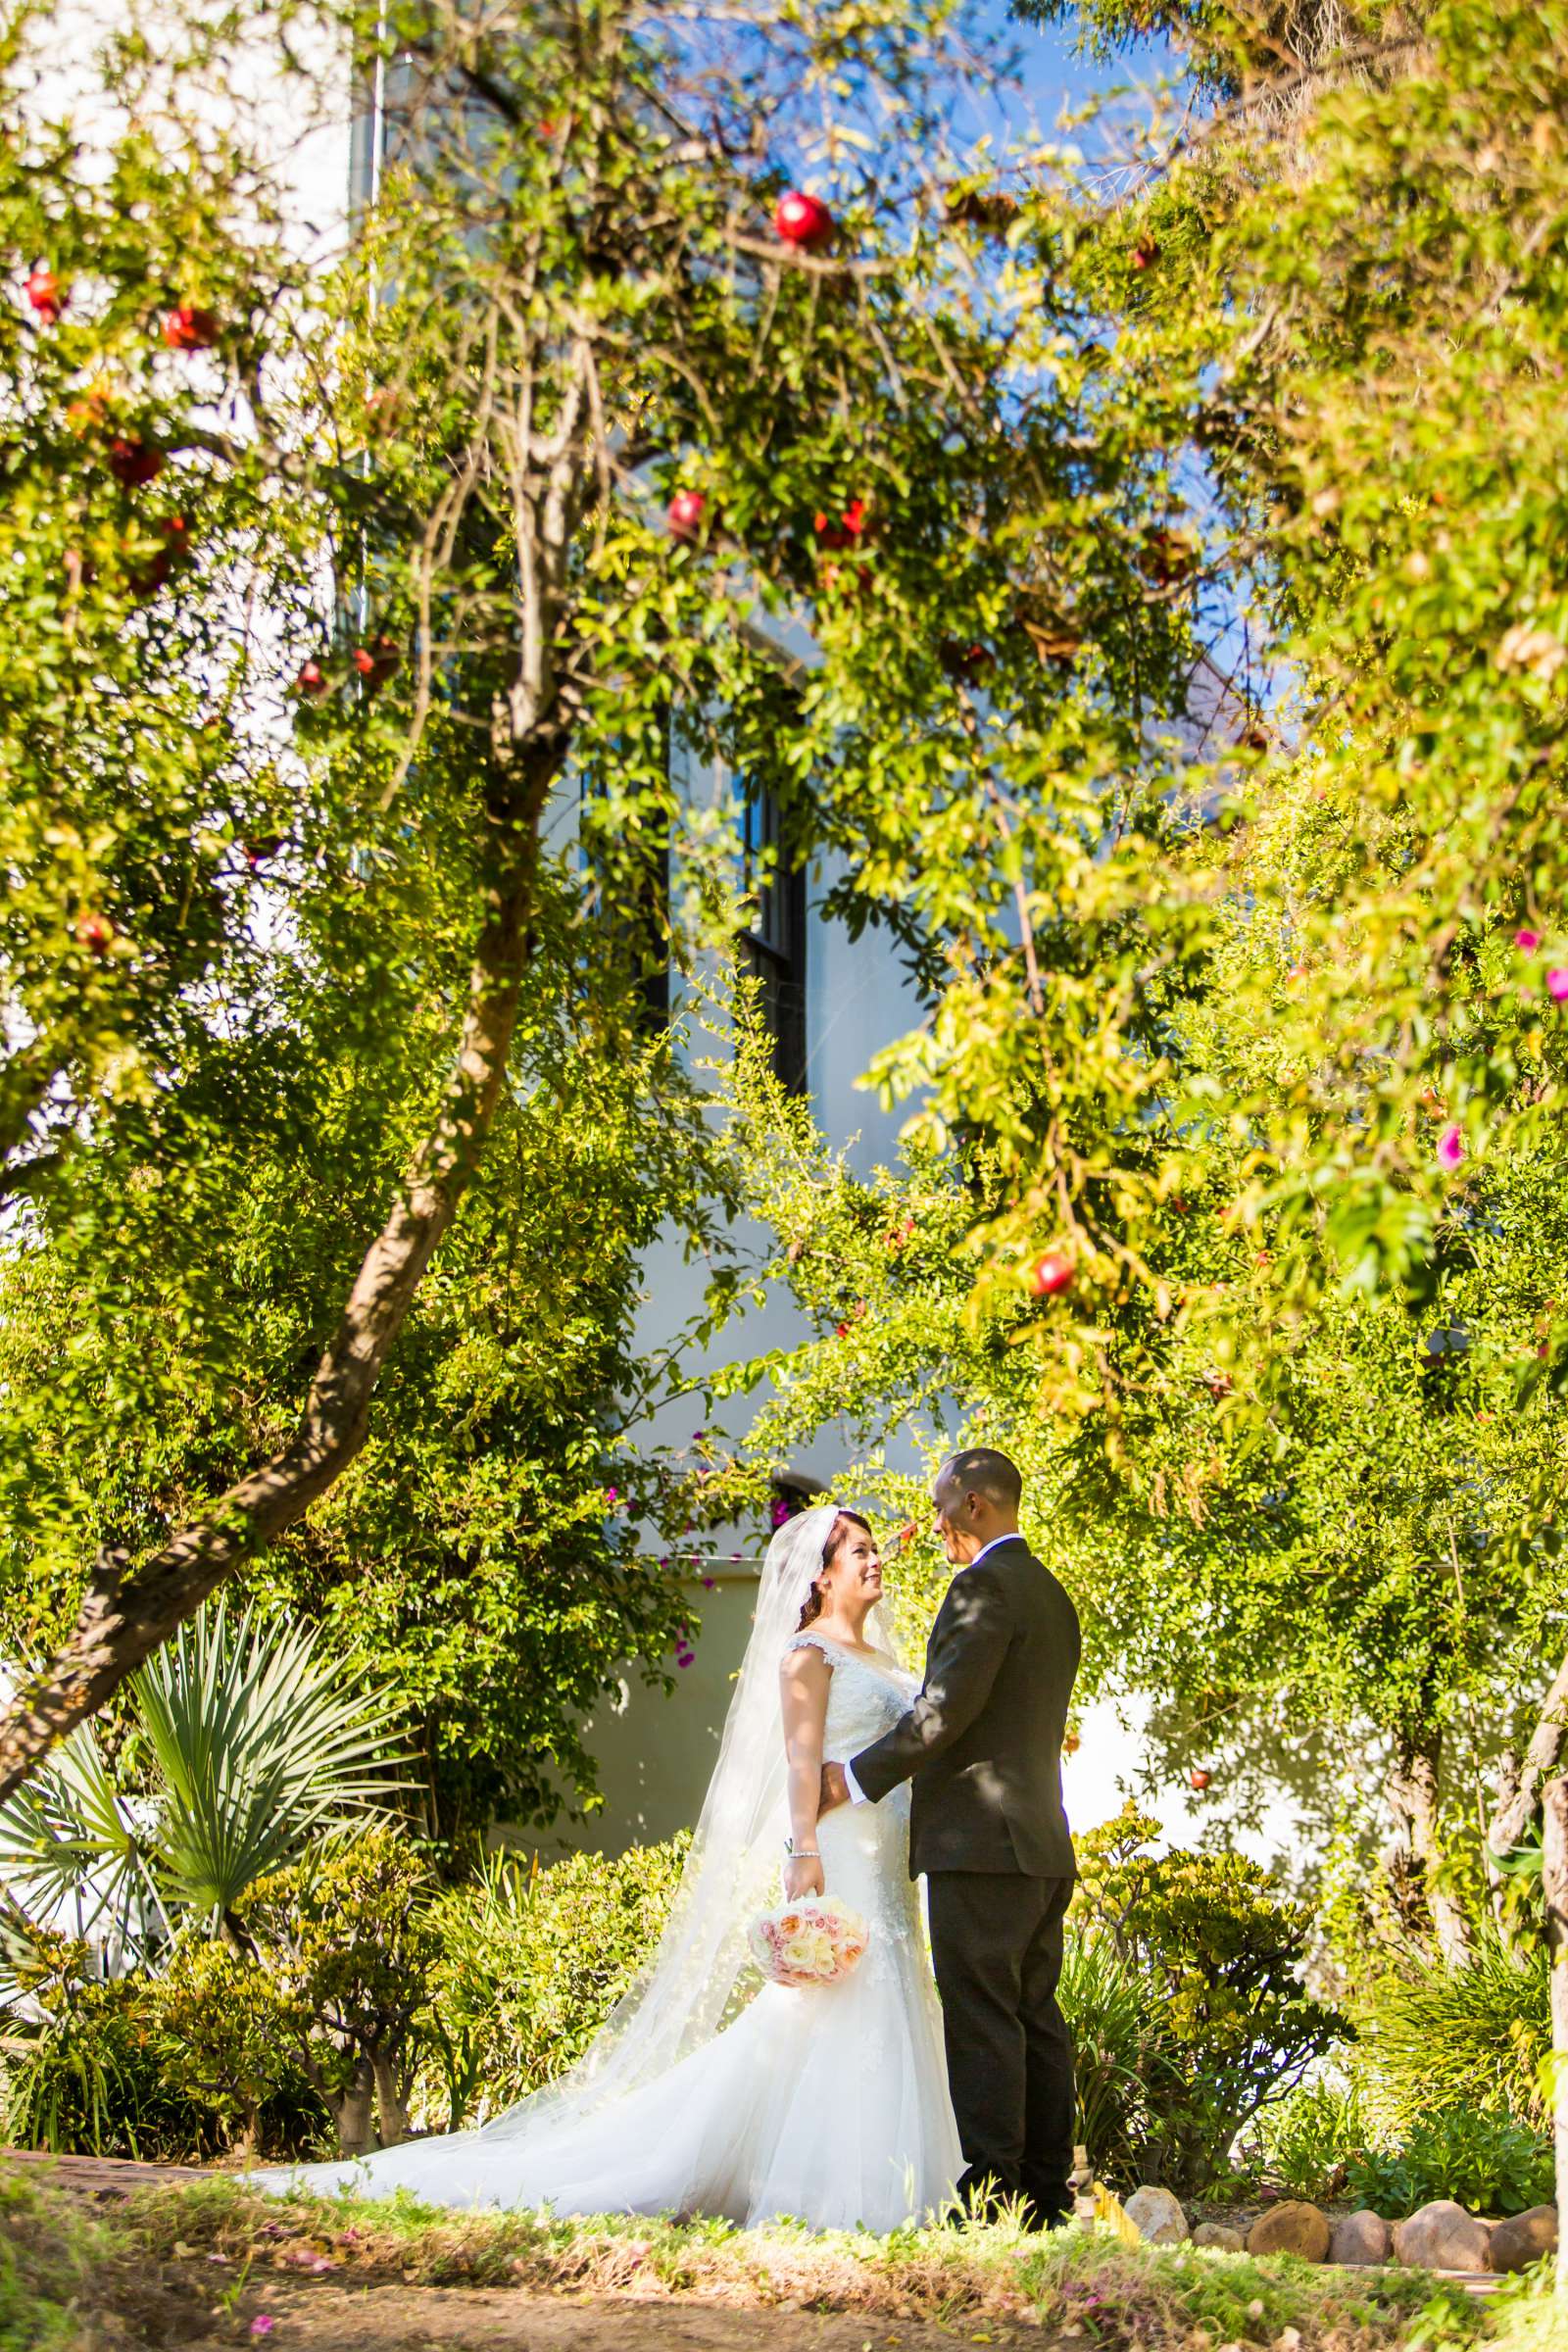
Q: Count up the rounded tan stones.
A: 6